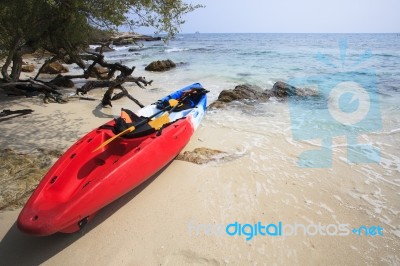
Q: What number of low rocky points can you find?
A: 1